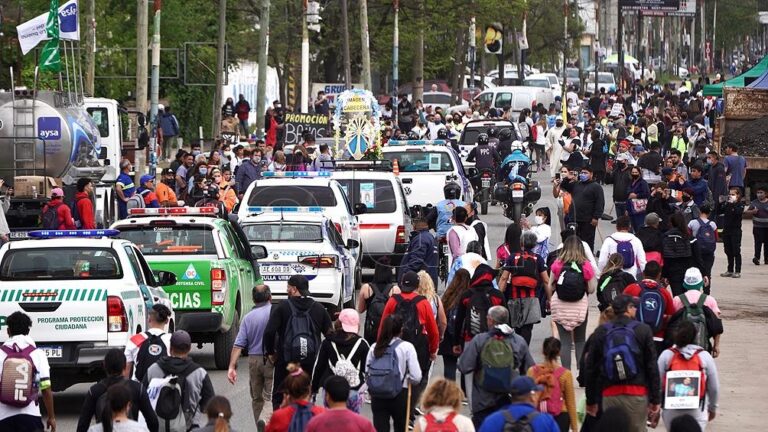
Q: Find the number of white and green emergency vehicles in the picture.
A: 2